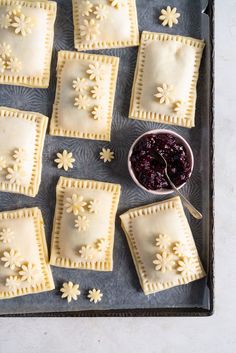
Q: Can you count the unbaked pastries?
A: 8